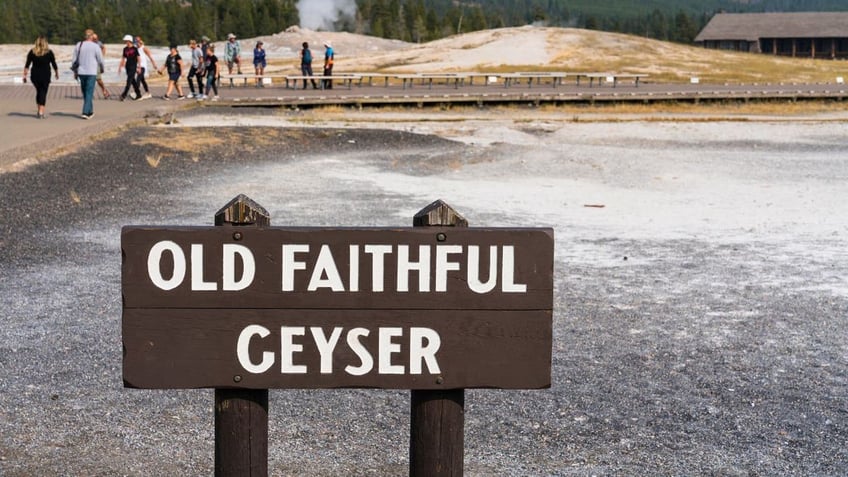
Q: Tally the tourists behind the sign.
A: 13